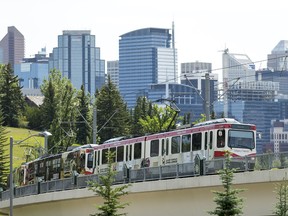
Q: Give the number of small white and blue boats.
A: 0